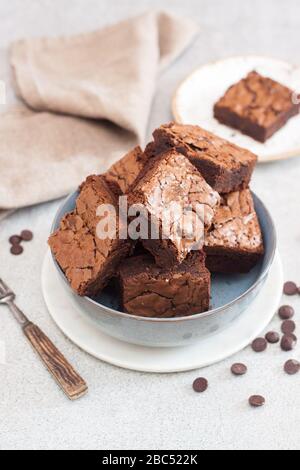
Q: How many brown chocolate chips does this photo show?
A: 14